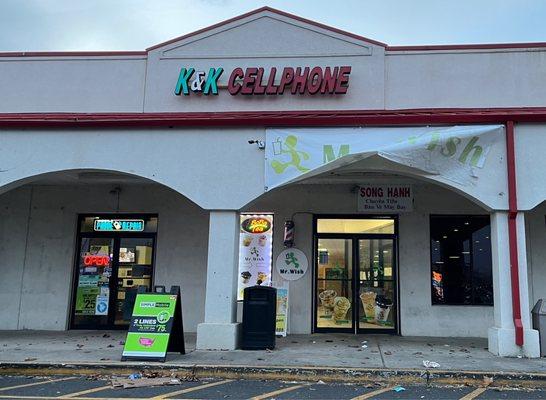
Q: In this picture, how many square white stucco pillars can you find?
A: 2